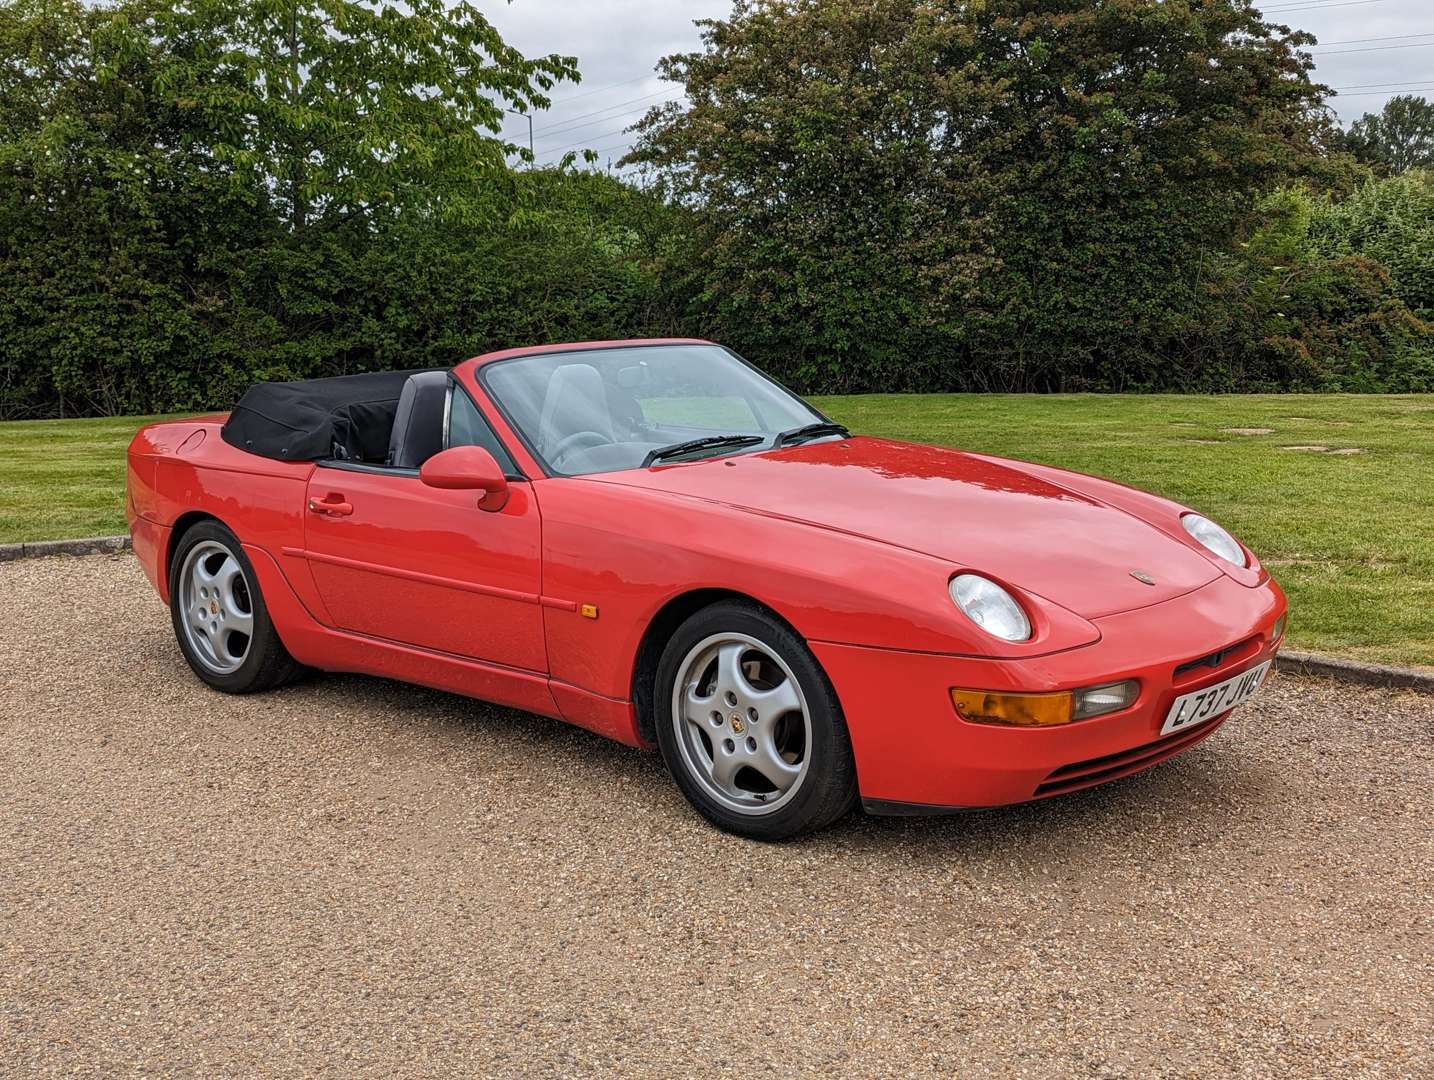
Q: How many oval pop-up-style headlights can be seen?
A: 2